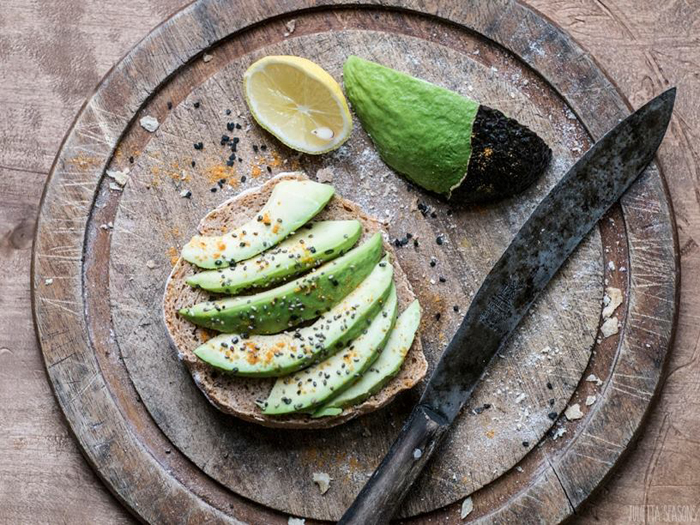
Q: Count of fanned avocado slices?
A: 6